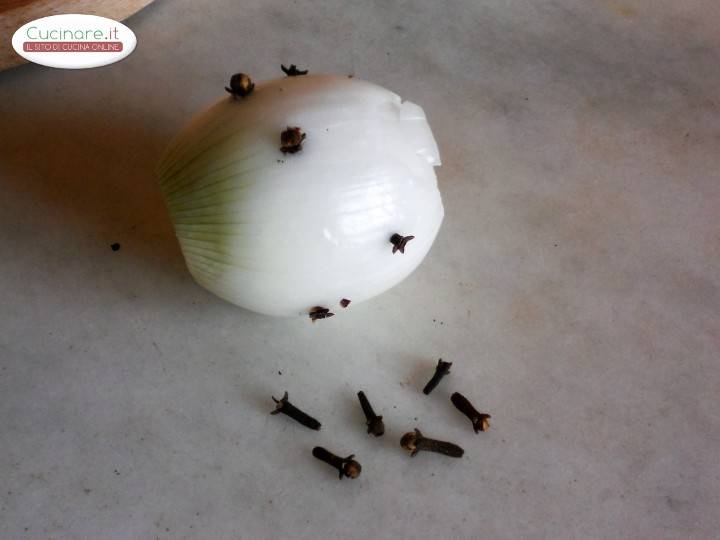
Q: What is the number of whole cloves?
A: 11